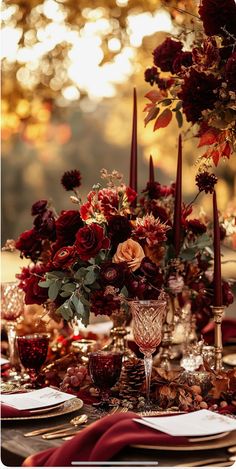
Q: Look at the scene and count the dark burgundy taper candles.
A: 4